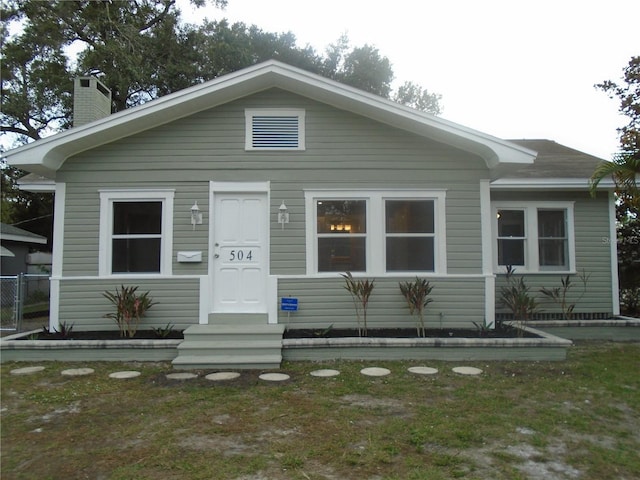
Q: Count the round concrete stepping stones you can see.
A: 10